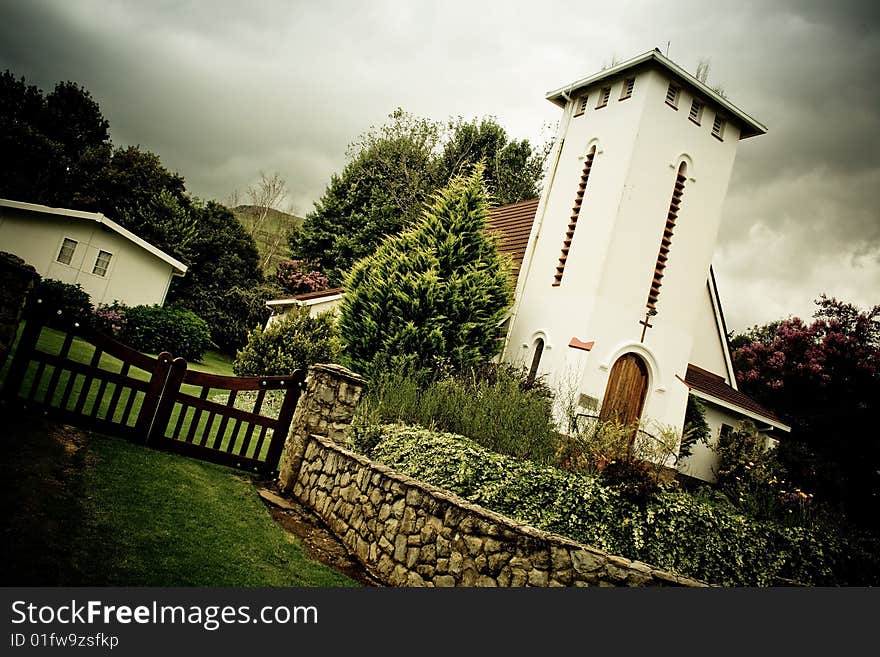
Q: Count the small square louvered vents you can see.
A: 6